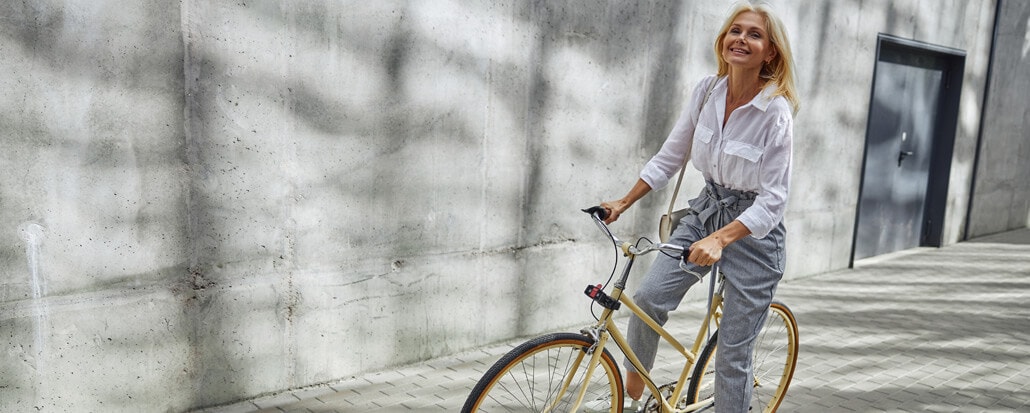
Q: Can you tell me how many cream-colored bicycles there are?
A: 1